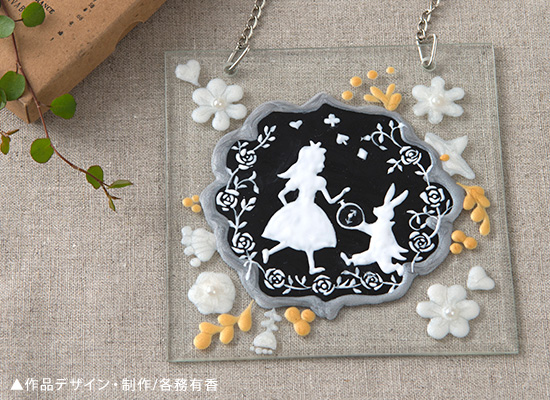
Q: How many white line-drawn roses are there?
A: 9